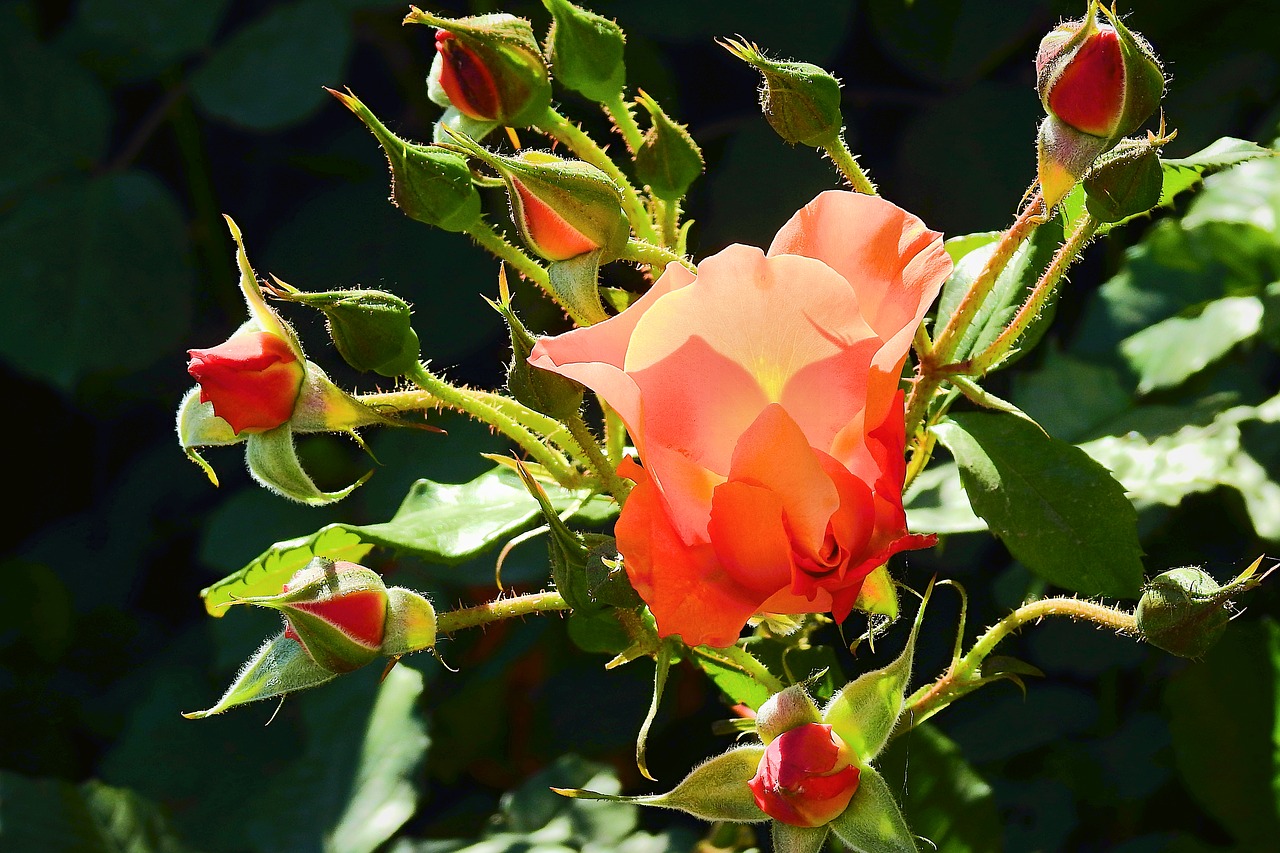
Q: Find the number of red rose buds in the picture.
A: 6